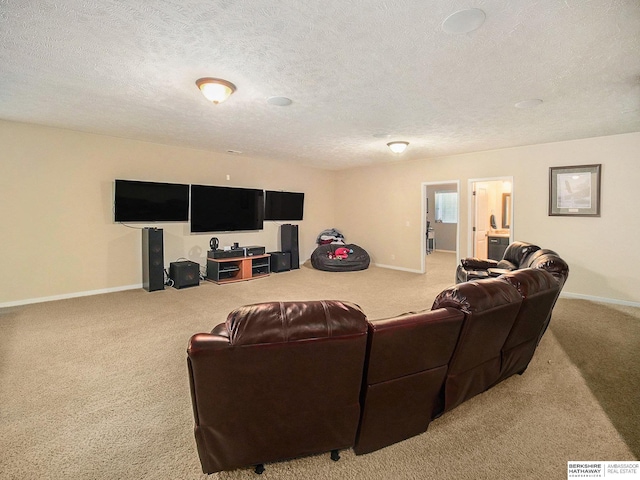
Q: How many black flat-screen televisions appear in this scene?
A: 3